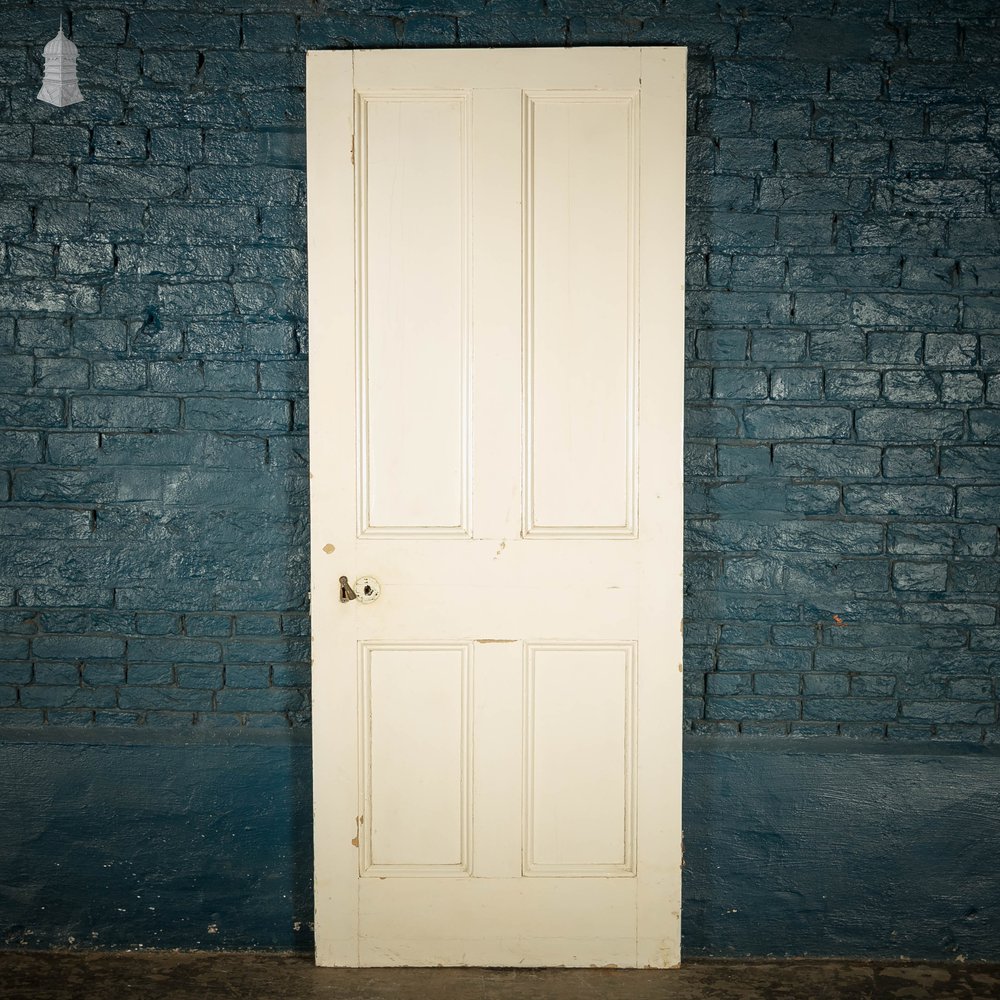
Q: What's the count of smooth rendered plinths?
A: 1